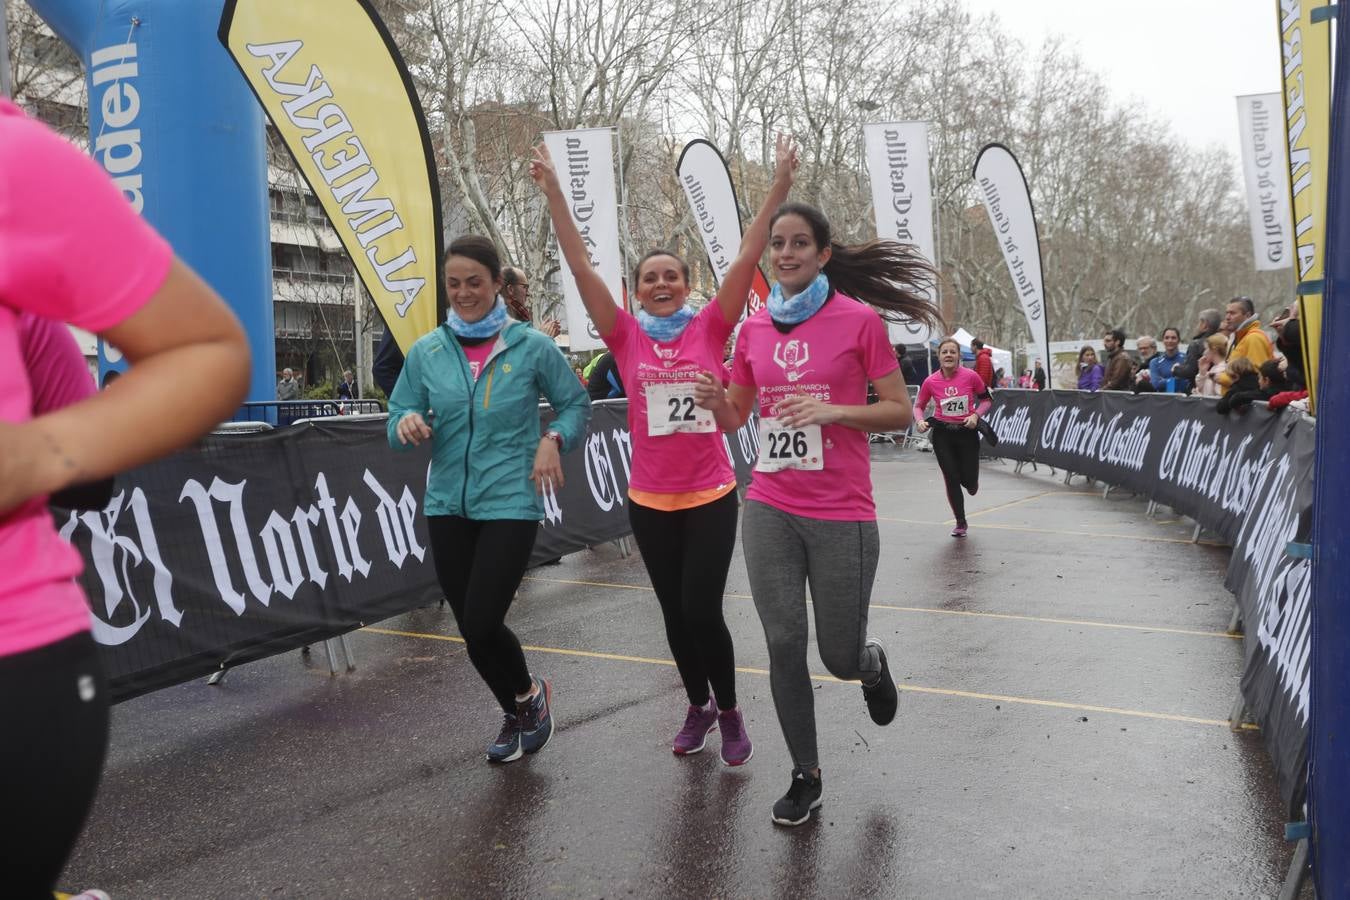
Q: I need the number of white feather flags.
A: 2